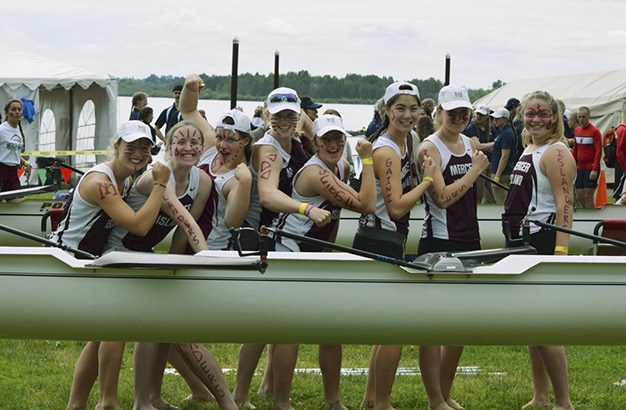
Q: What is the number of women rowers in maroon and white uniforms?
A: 8